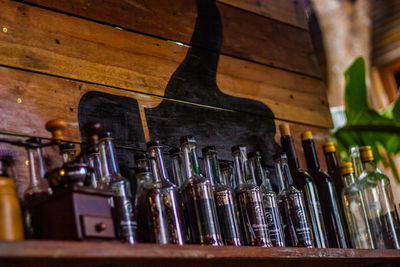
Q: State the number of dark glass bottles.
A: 3